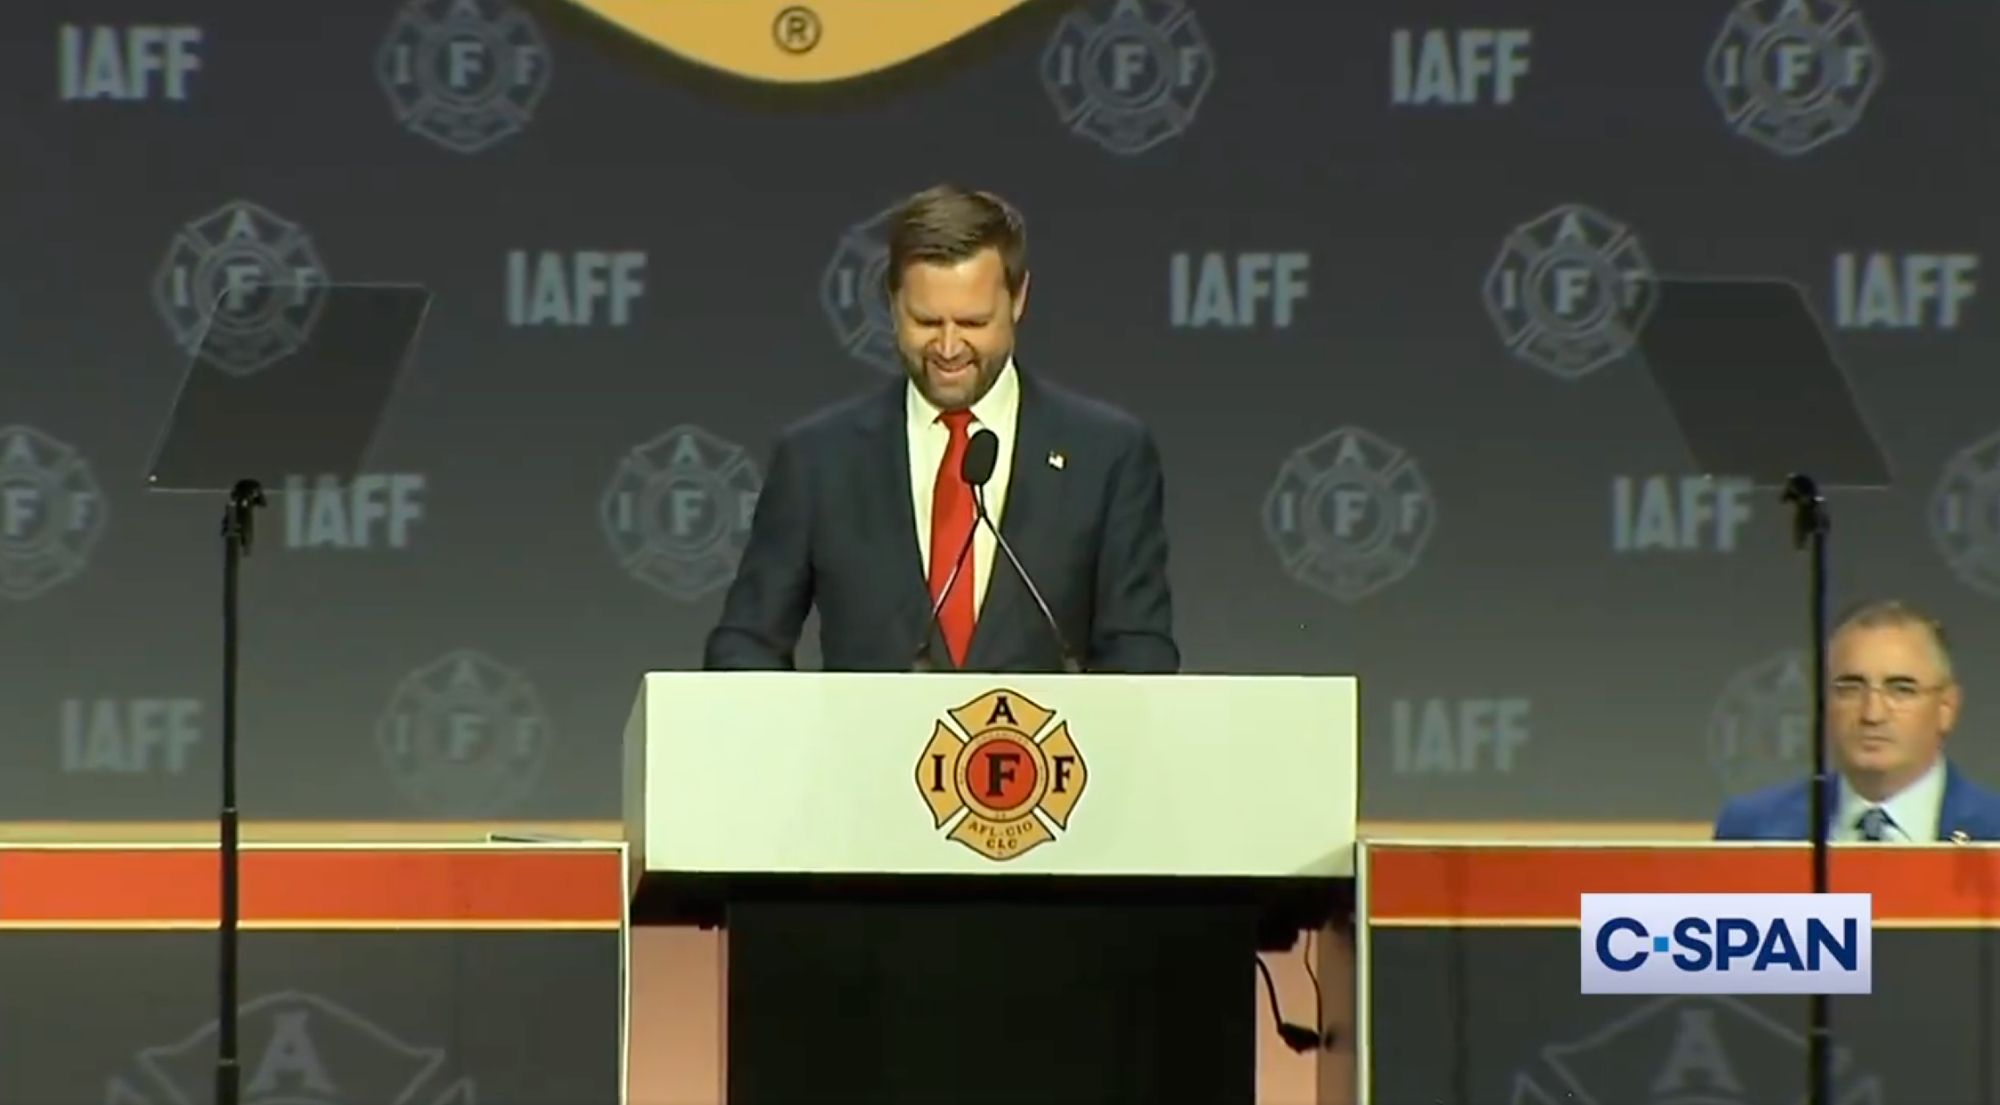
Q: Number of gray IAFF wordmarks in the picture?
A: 9